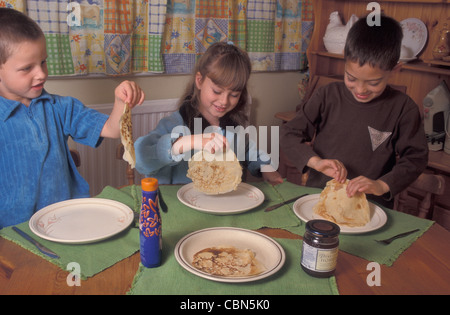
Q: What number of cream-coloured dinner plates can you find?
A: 4